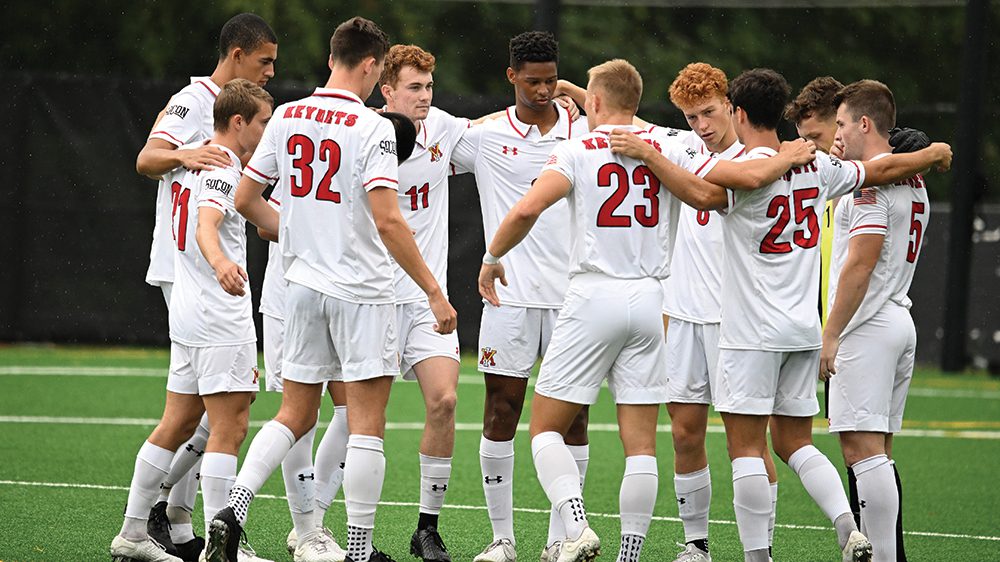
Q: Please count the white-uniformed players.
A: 10